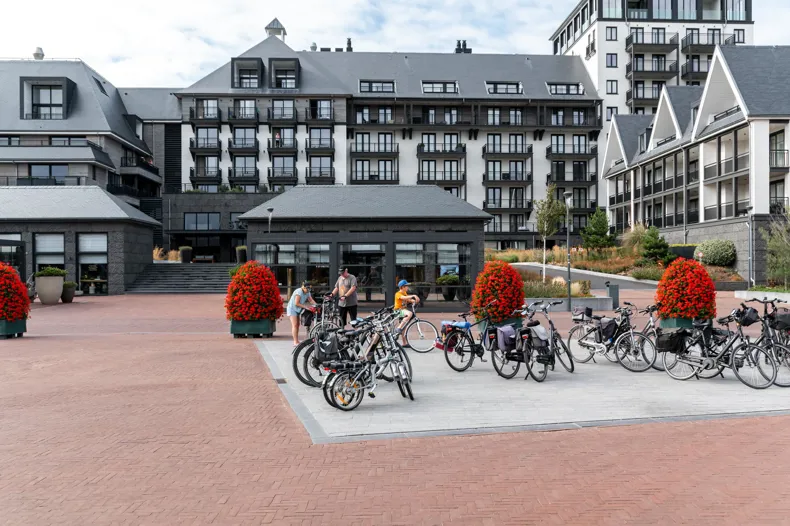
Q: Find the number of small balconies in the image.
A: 12